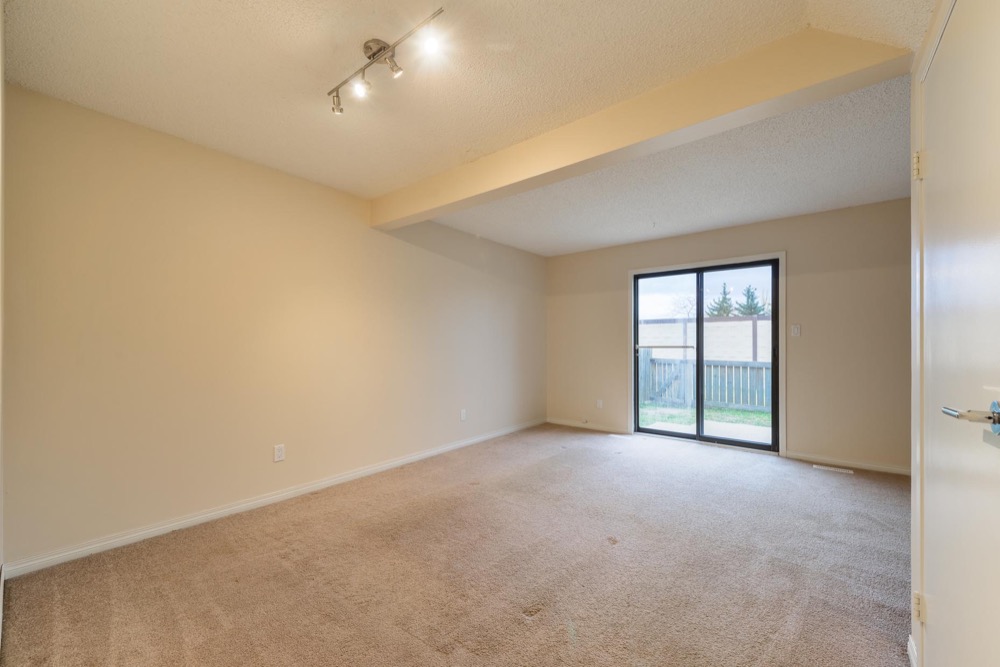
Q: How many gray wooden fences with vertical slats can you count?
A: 1